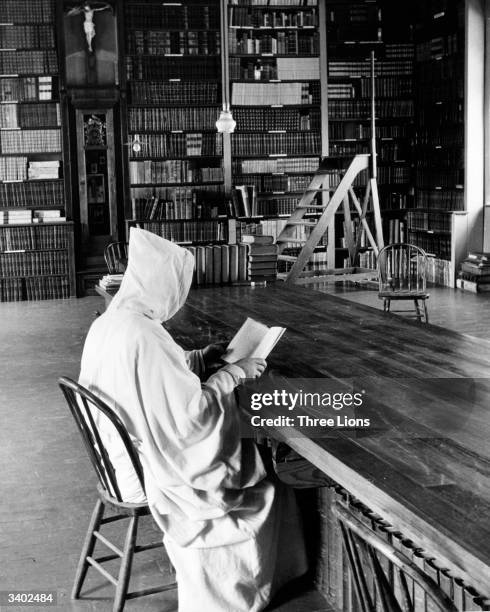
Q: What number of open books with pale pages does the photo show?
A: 1